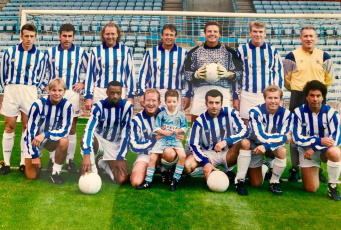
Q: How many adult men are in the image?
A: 13